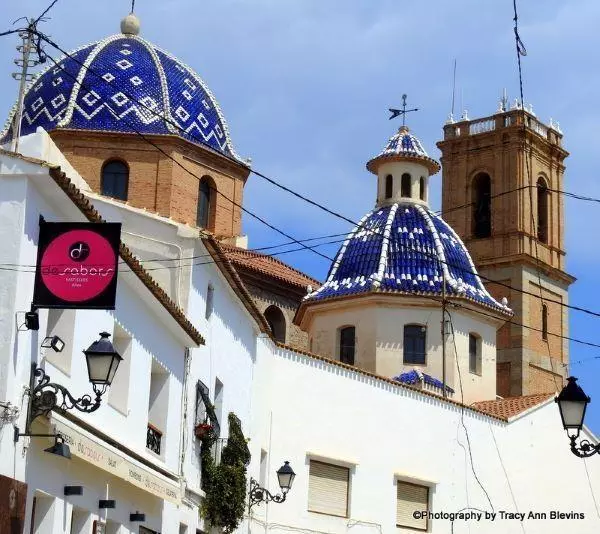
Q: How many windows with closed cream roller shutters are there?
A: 2